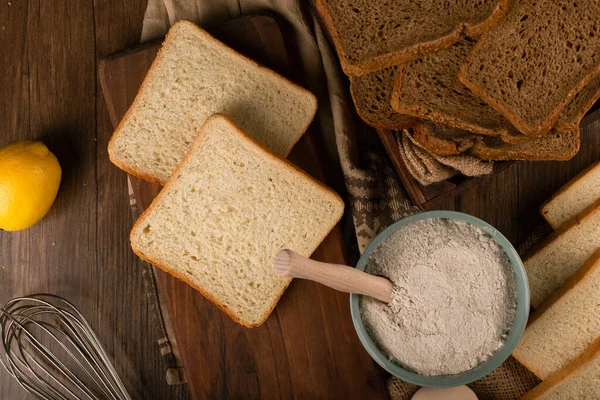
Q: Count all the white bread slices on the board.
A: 2